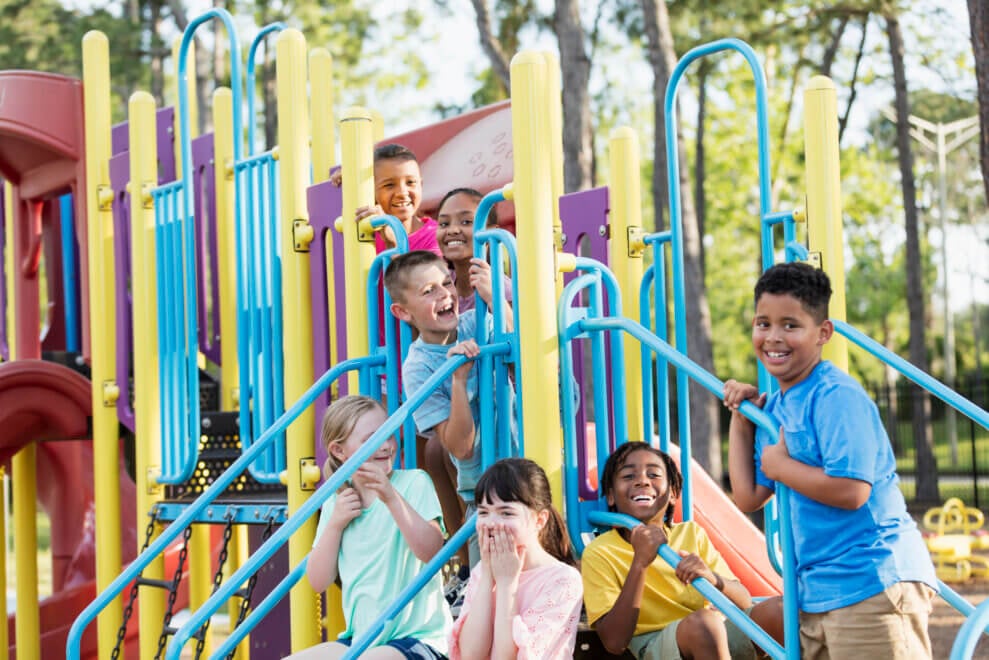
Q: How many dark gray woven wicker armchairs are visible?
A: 0